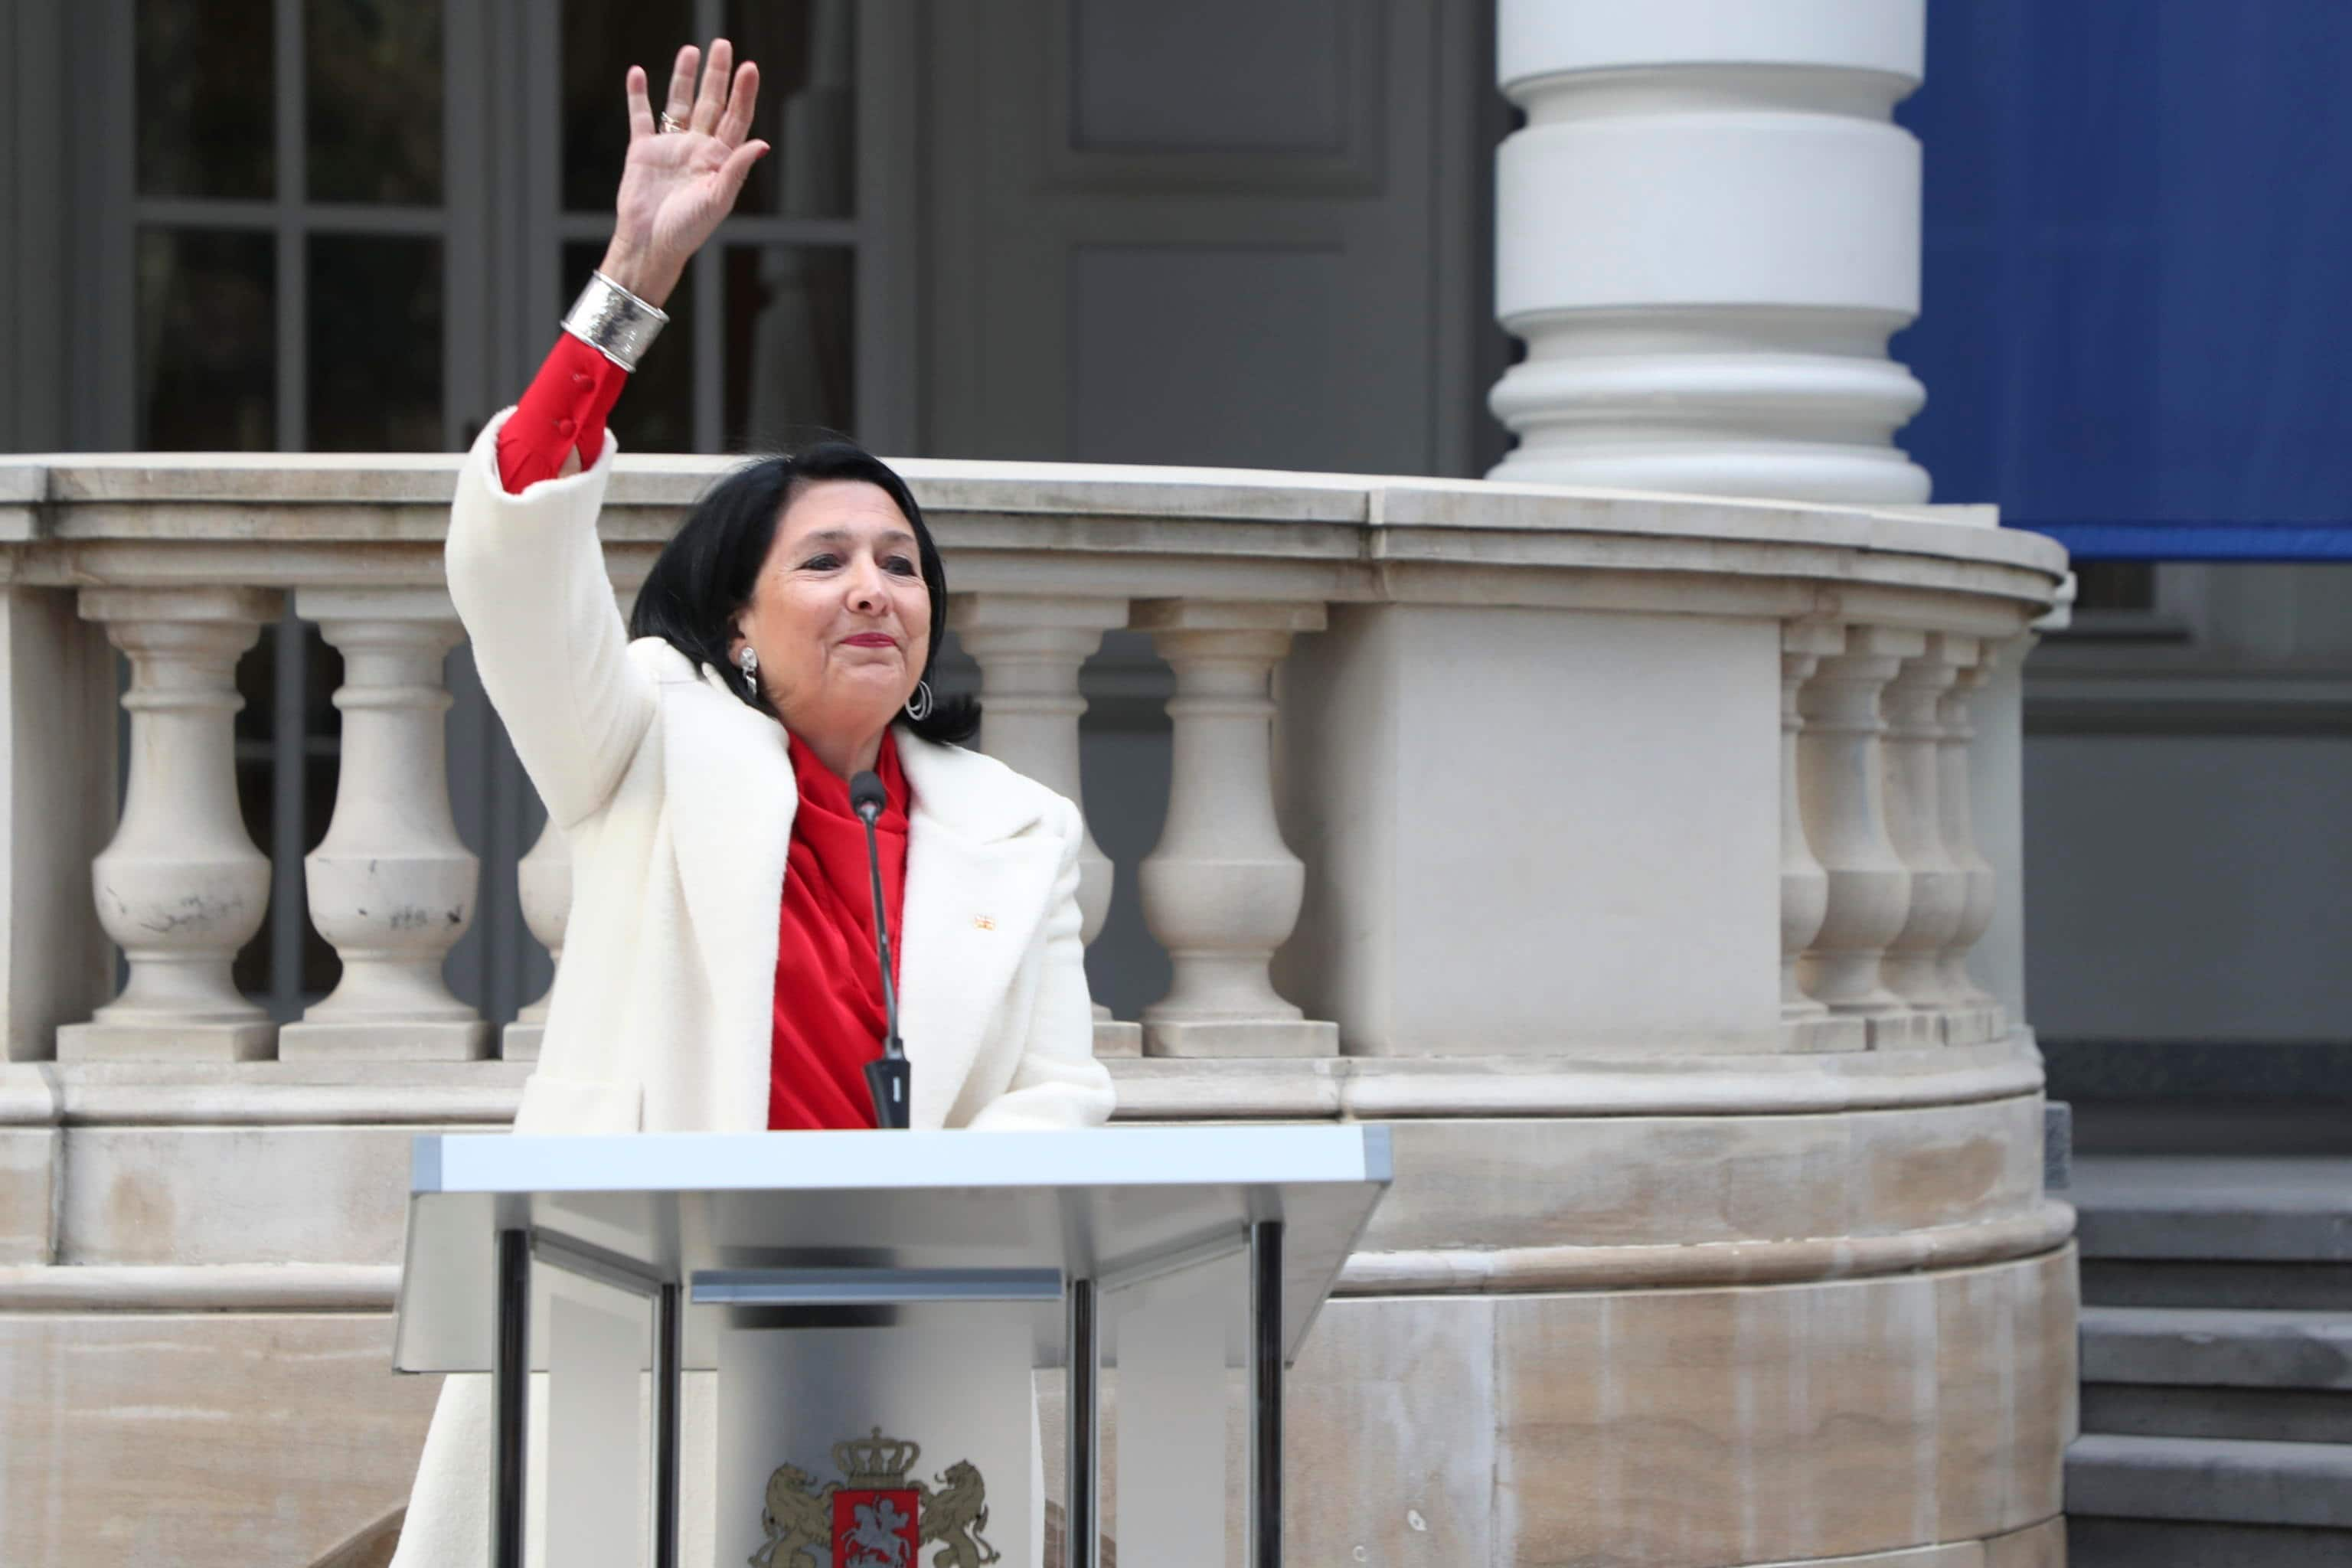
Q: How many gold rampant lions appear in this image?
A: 2